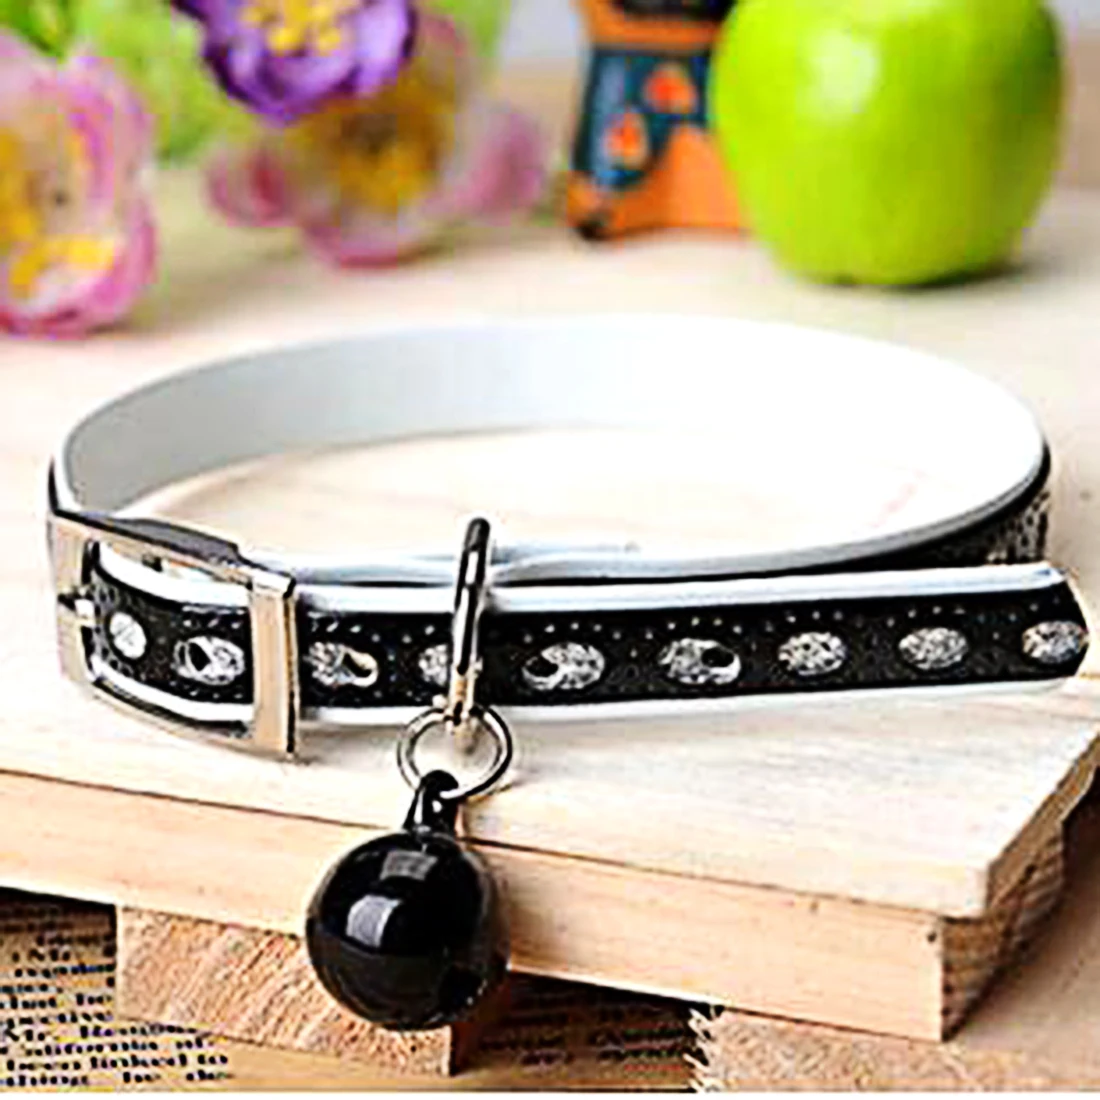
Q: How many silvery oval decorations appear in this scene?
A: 9